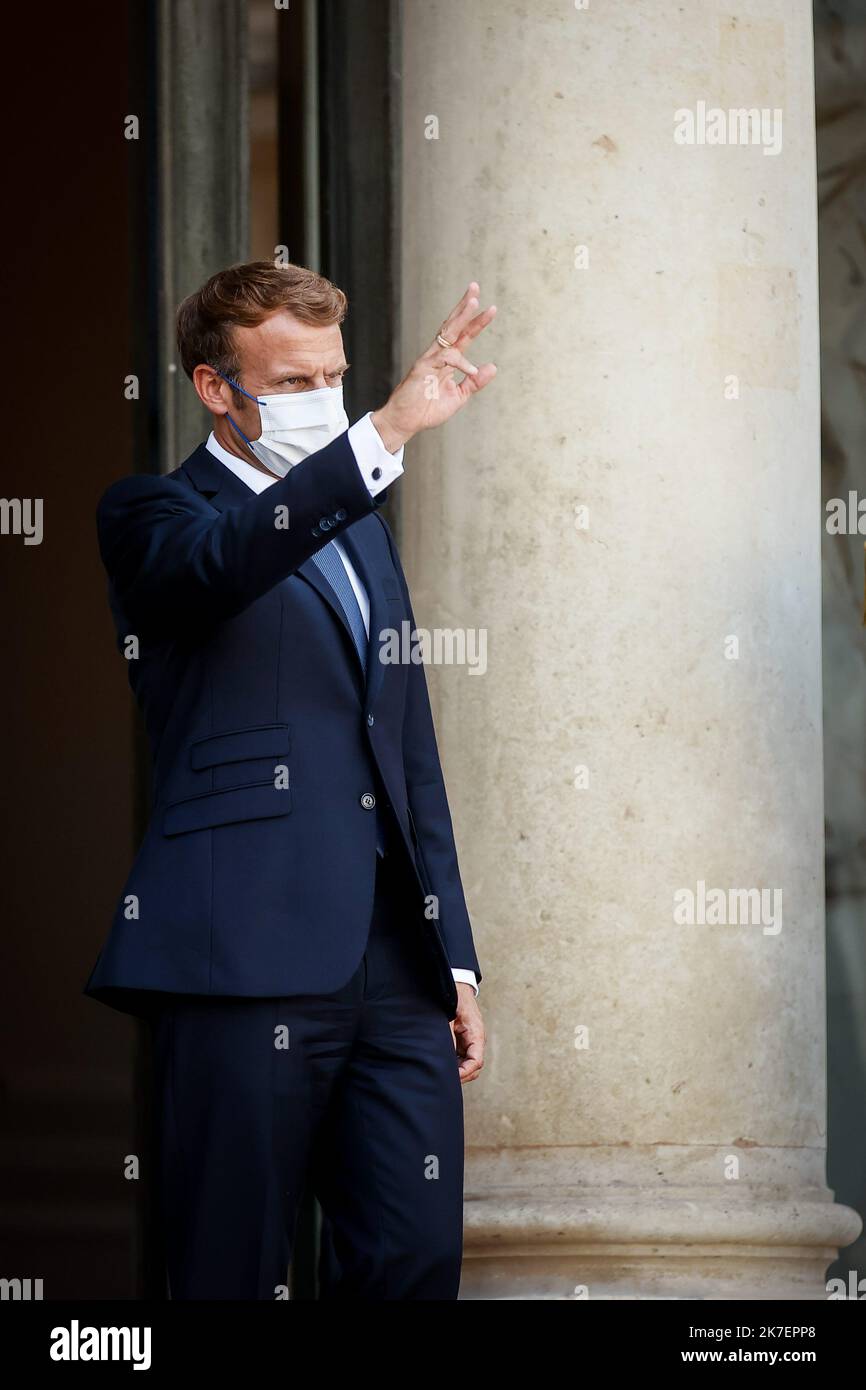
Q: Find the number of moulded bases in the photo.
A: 1